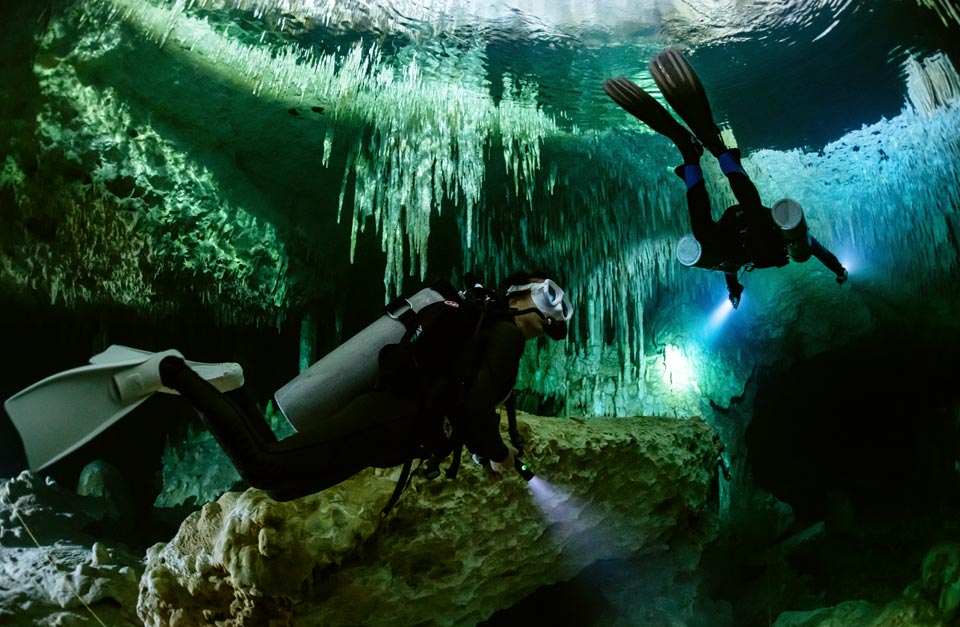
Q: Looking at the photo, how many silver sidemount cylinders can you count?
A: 2